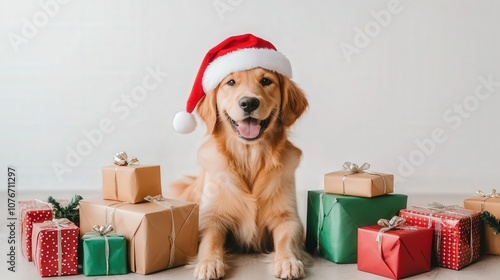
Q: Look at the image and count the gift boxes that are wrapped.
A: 10